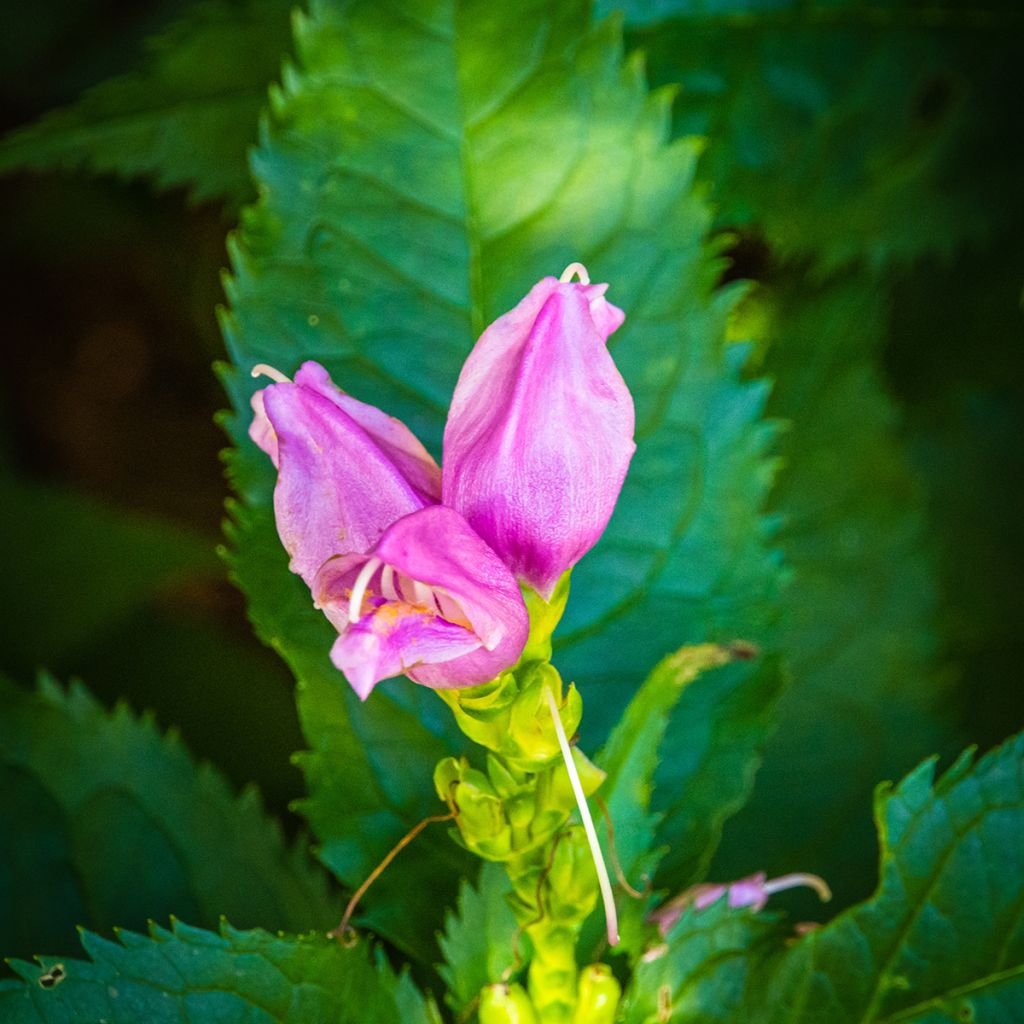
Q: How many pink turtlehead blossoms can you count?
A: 3